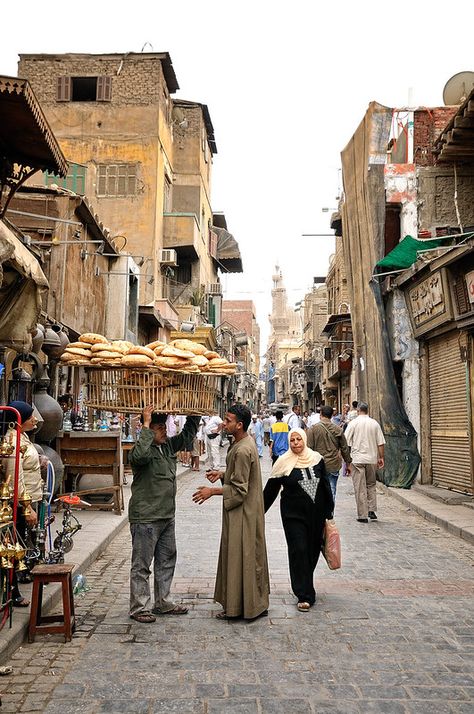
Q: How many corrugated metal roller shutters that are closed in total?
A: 1